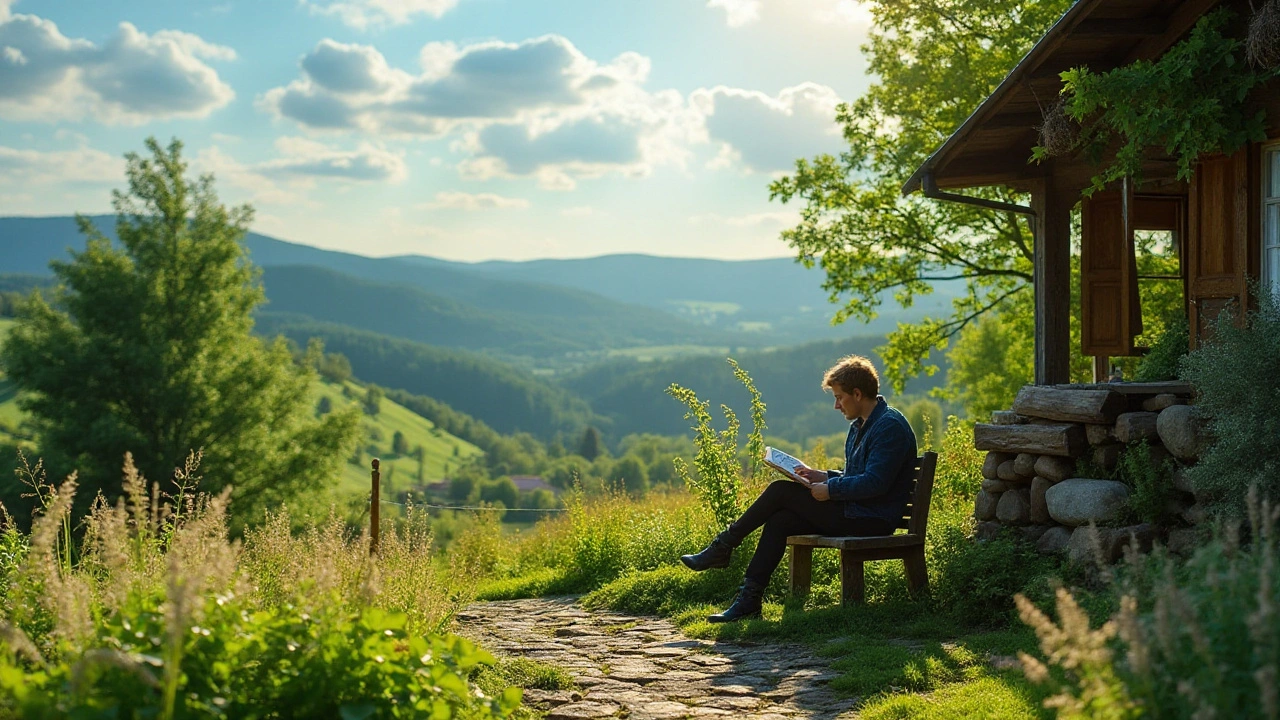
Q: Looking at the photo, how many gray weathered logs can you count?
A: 2